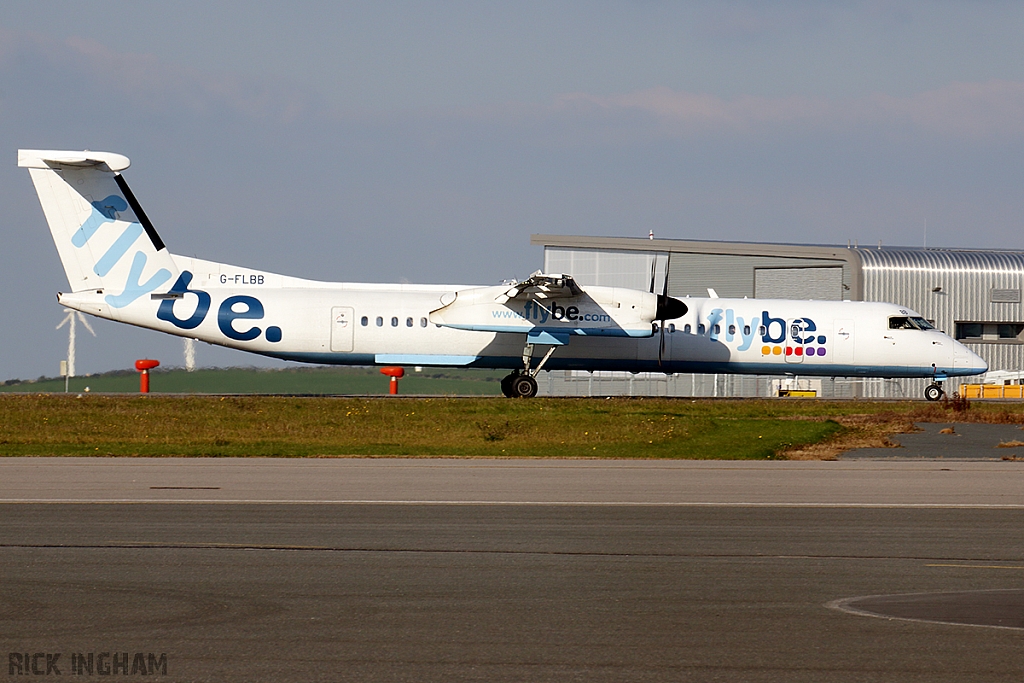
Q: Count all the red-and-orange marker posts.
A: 2